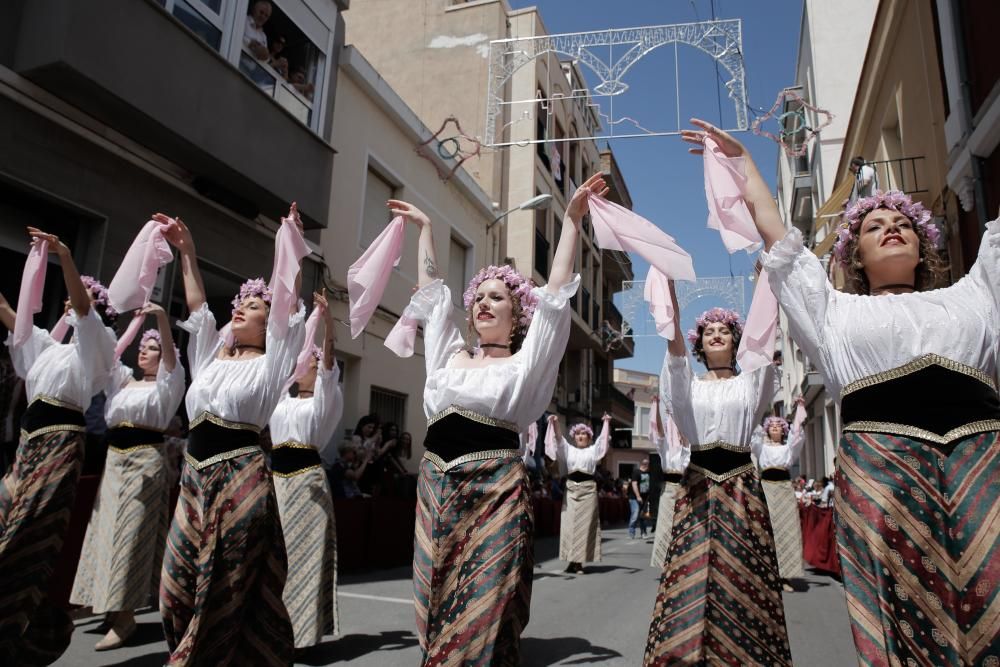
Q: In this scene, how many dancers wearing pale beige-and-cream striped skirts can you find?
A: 5